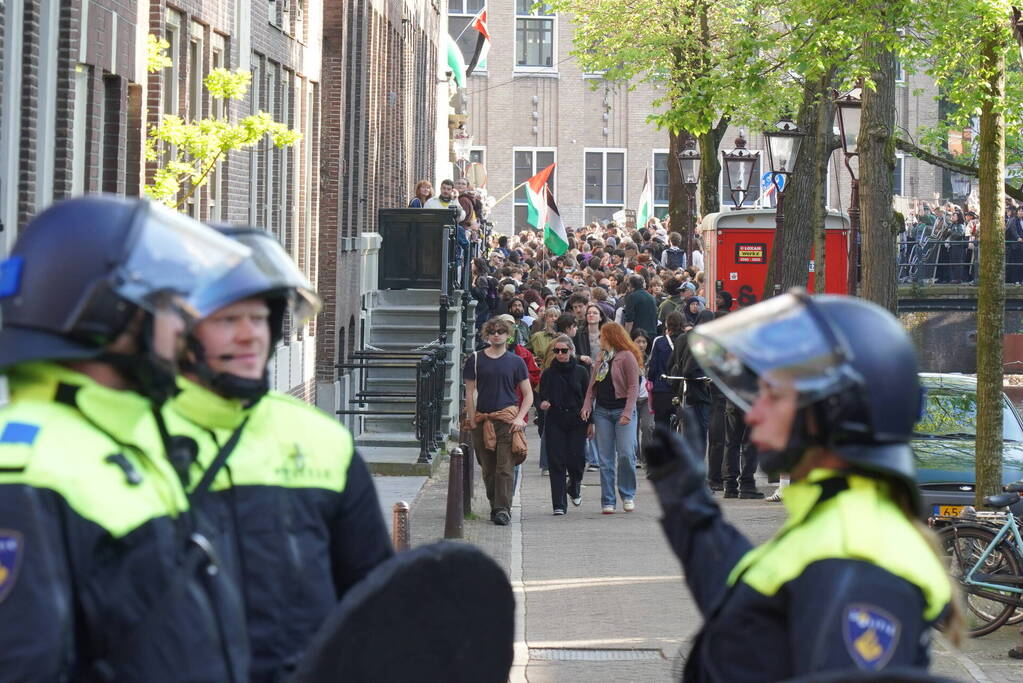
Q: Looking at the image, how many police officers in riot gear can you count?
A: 3